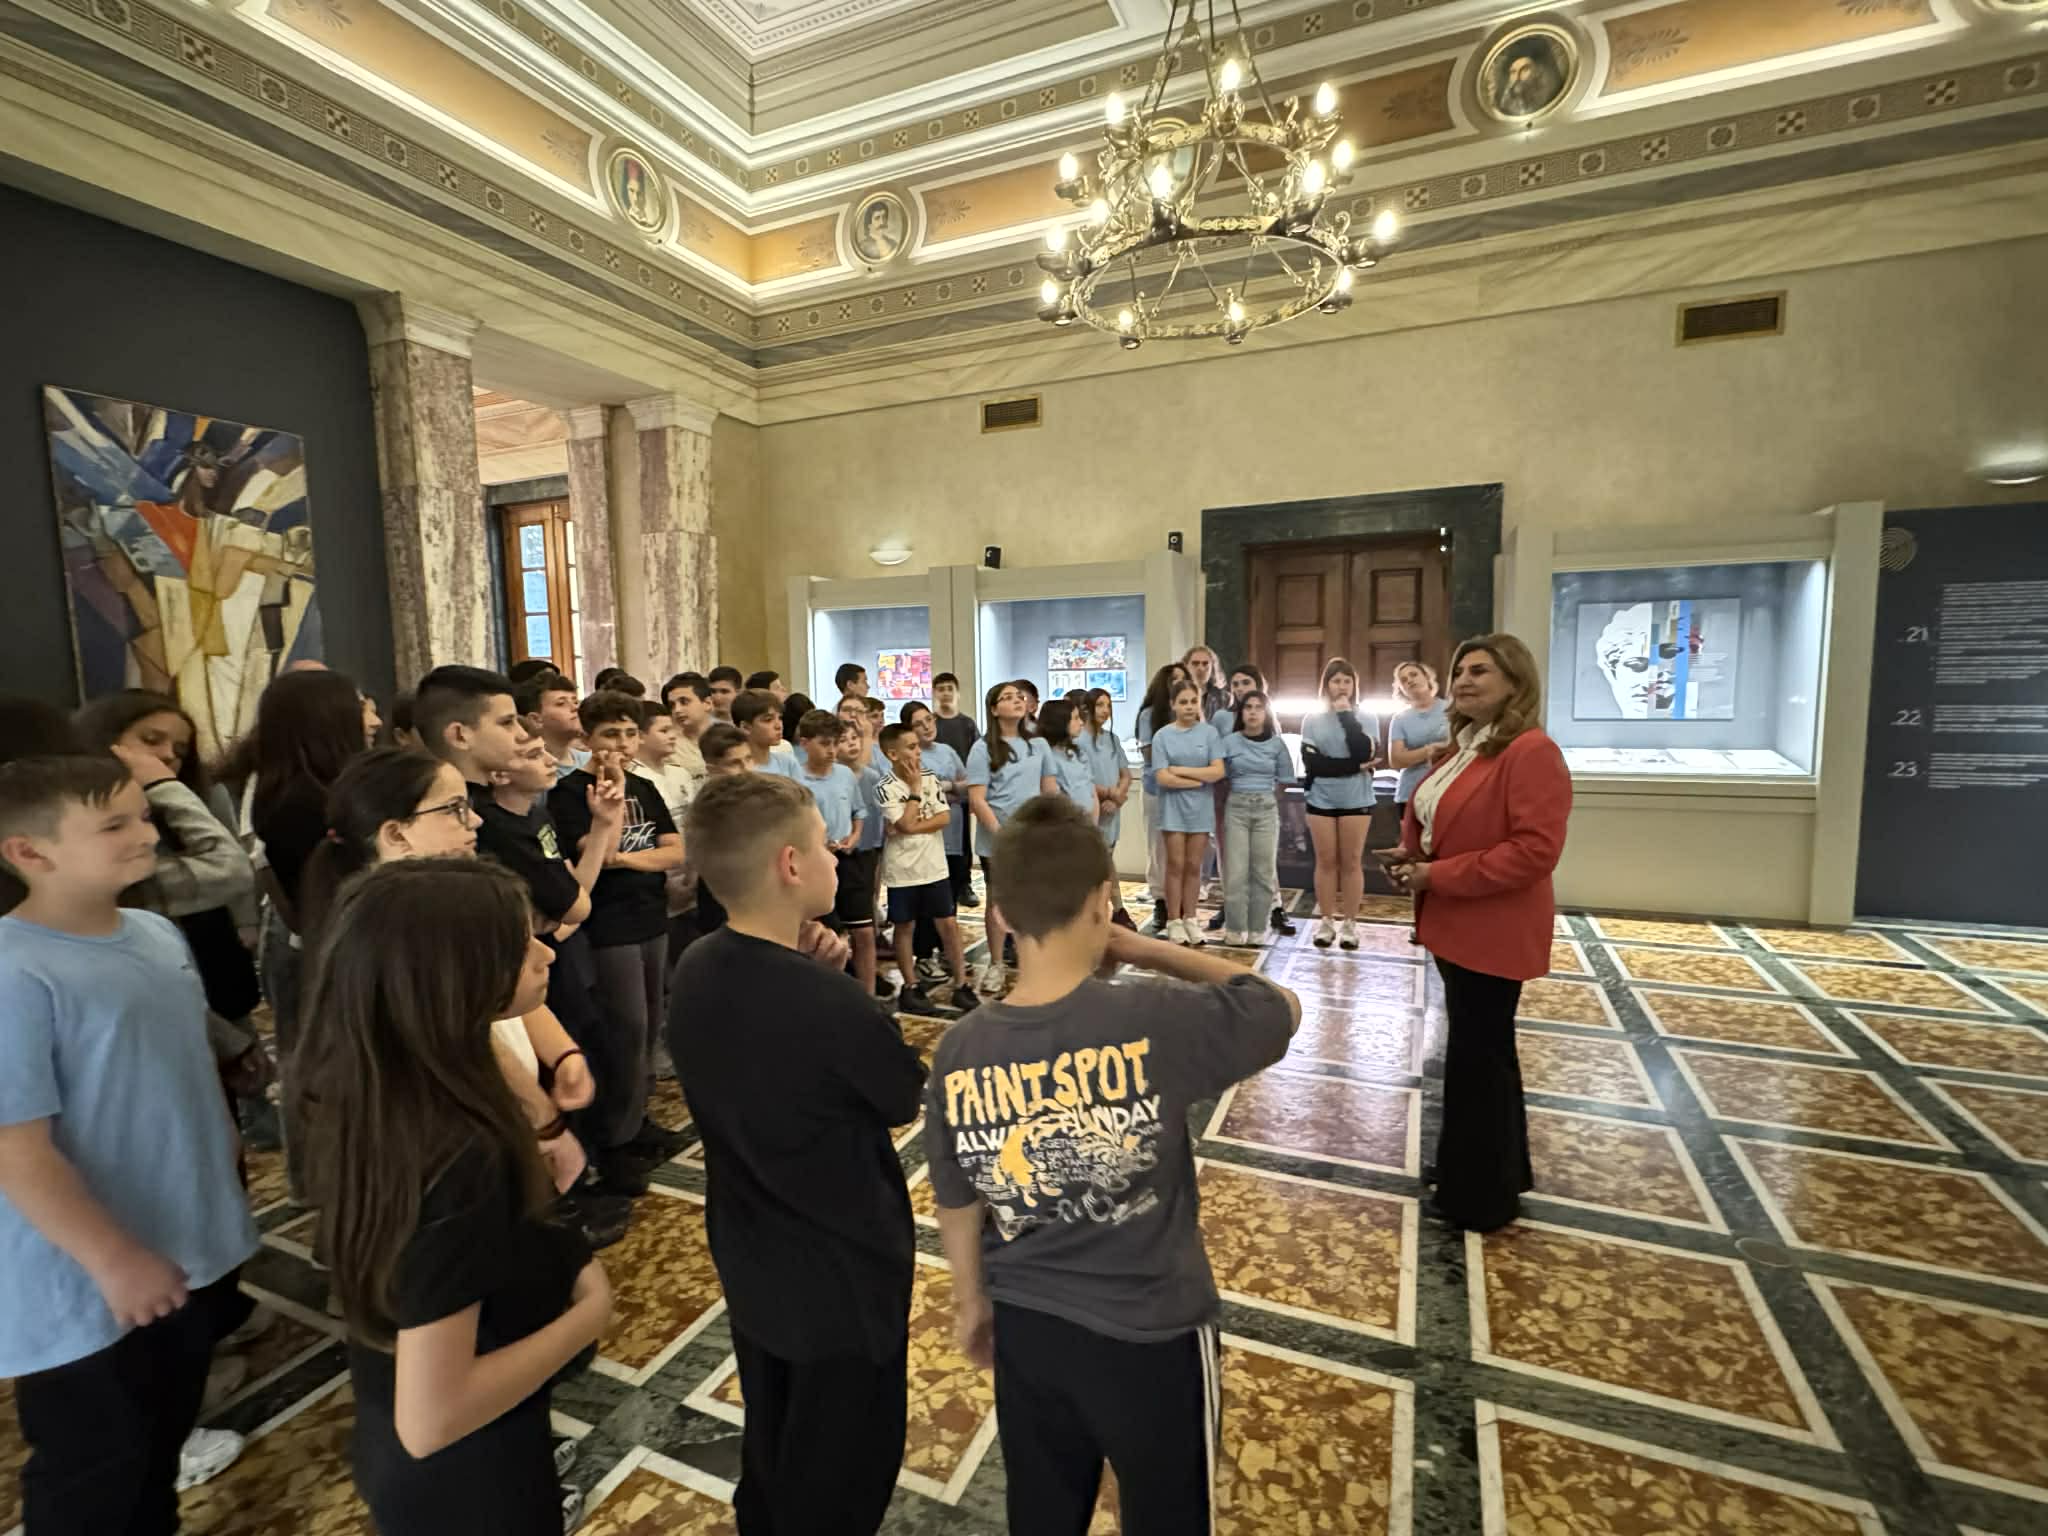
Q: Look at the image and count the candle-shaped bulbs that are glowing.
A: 14